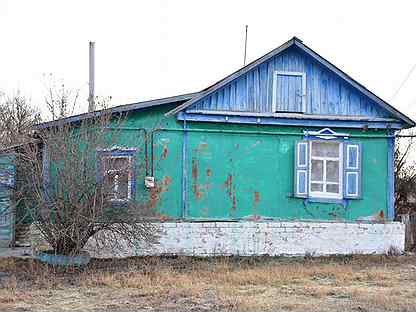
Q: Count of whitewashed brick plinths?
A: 1